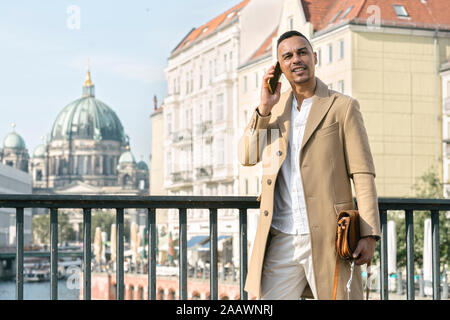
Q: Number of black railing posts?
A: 11